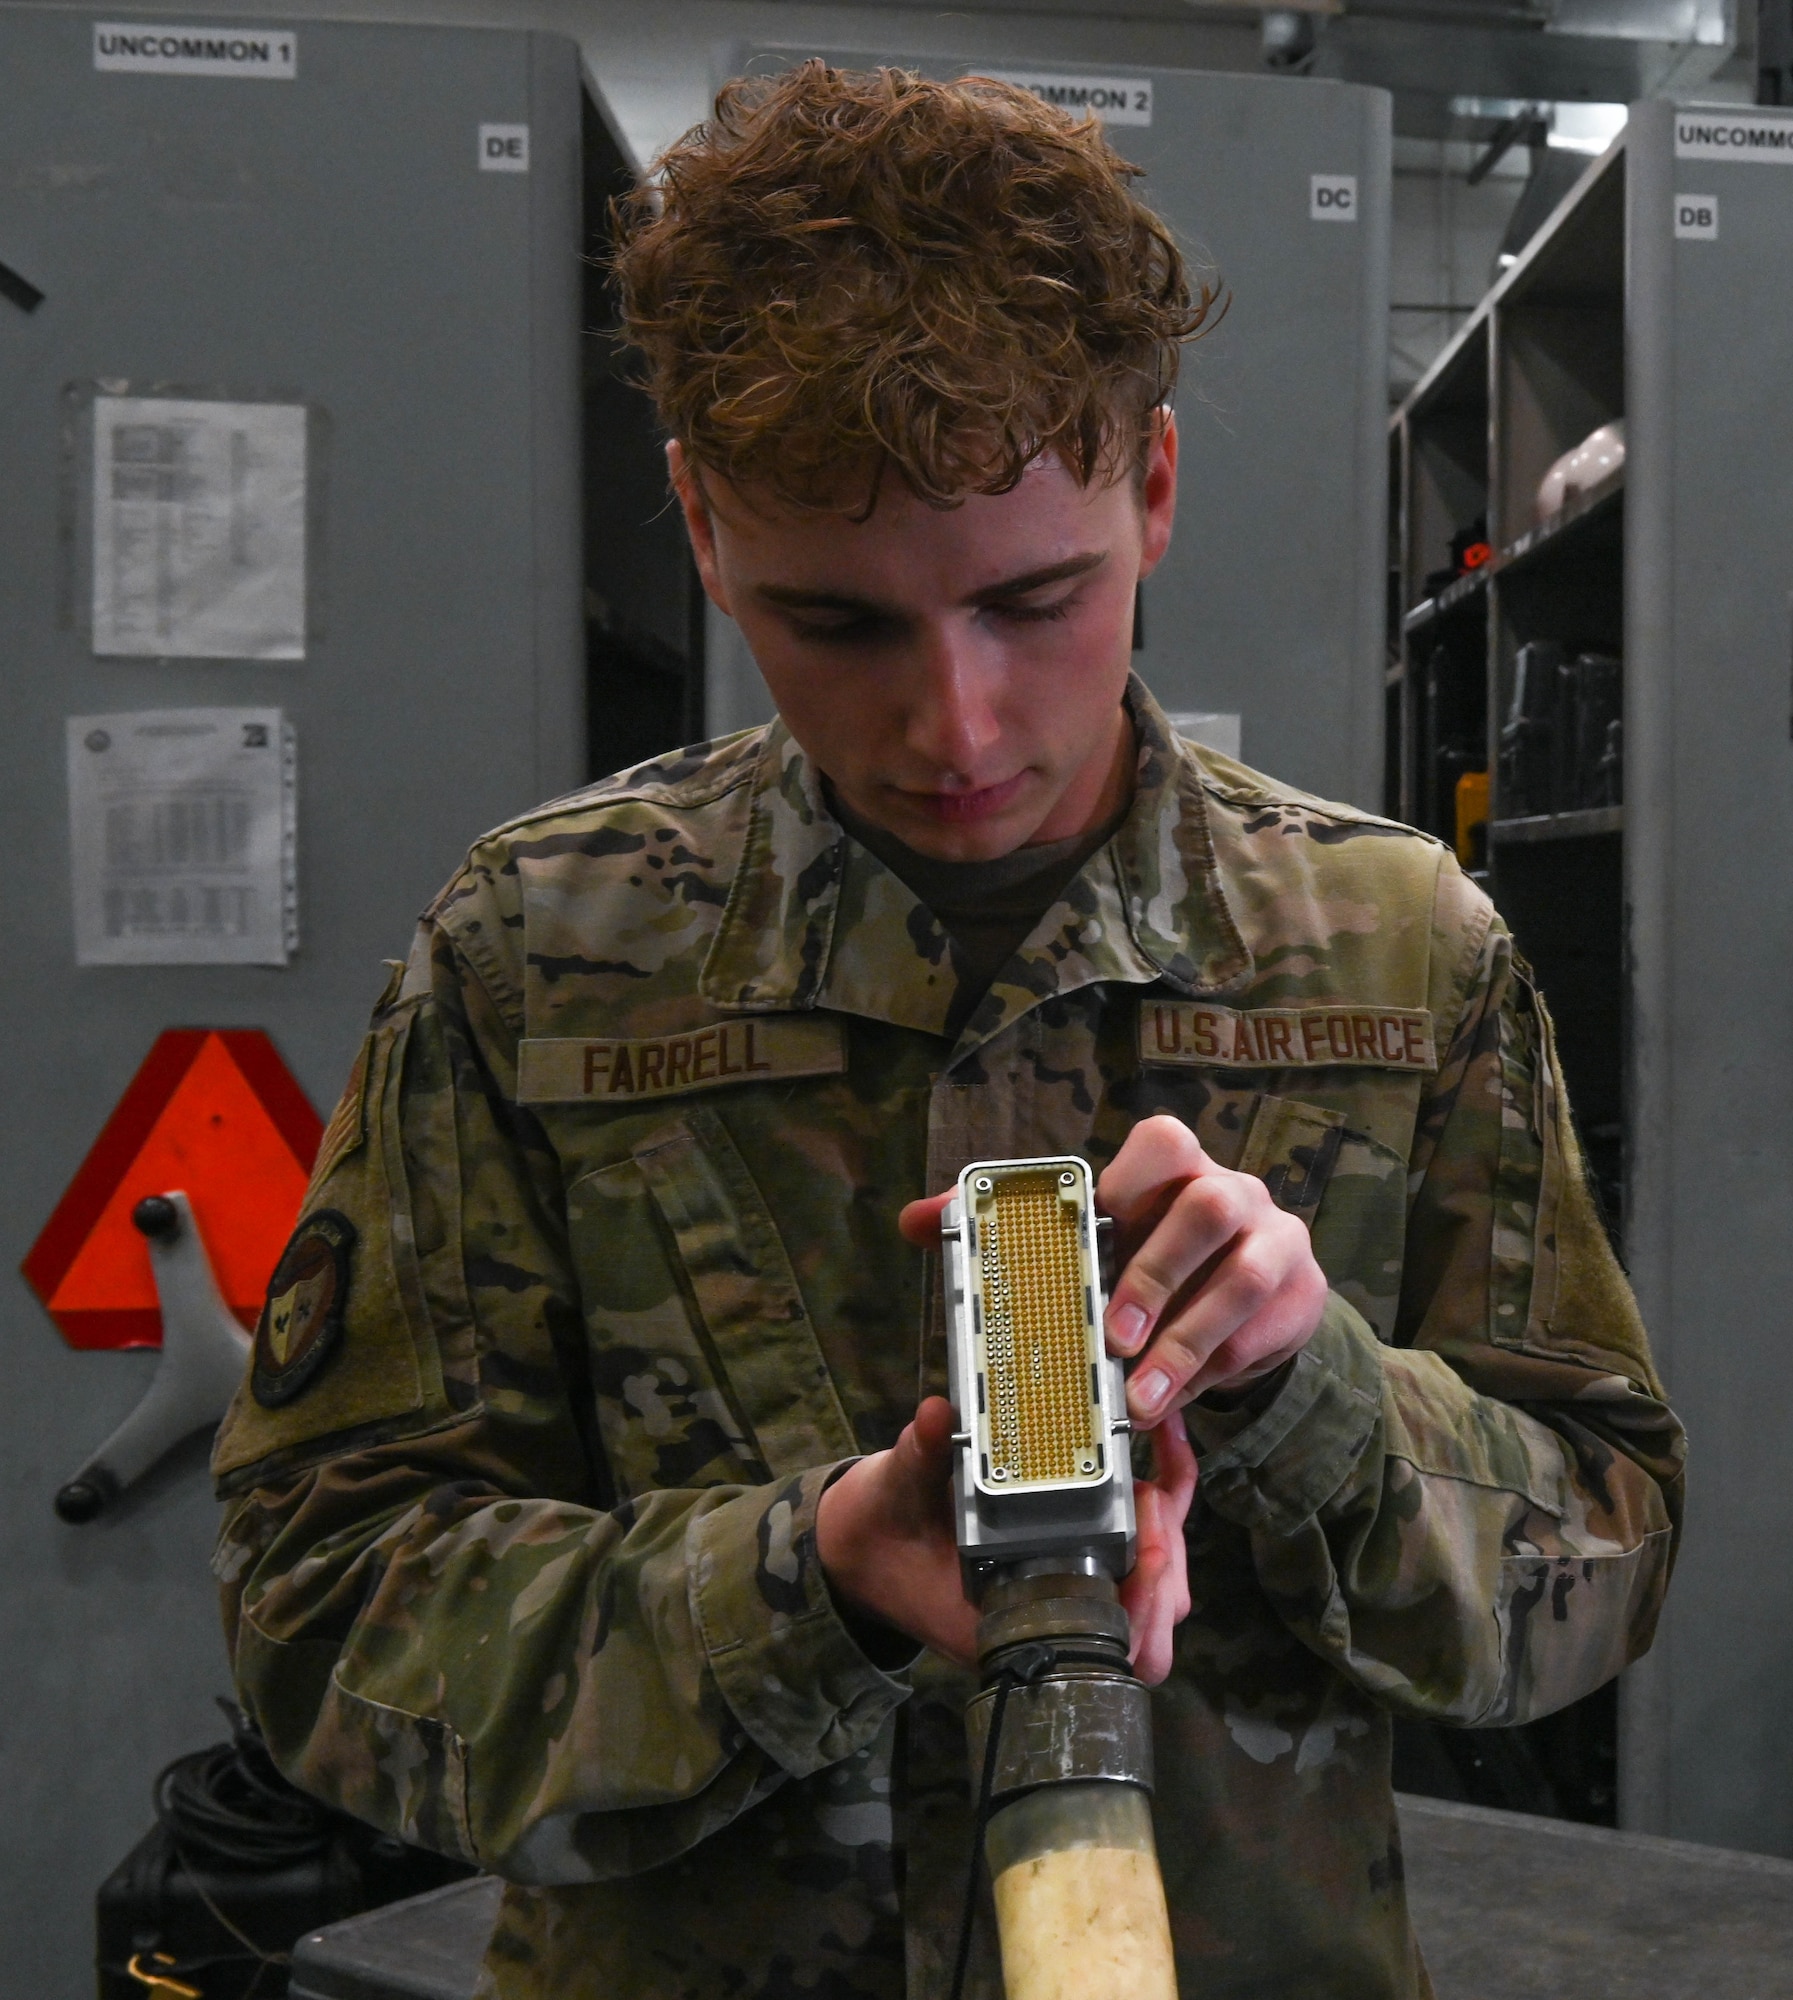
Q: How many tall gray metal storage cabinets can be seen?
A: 3